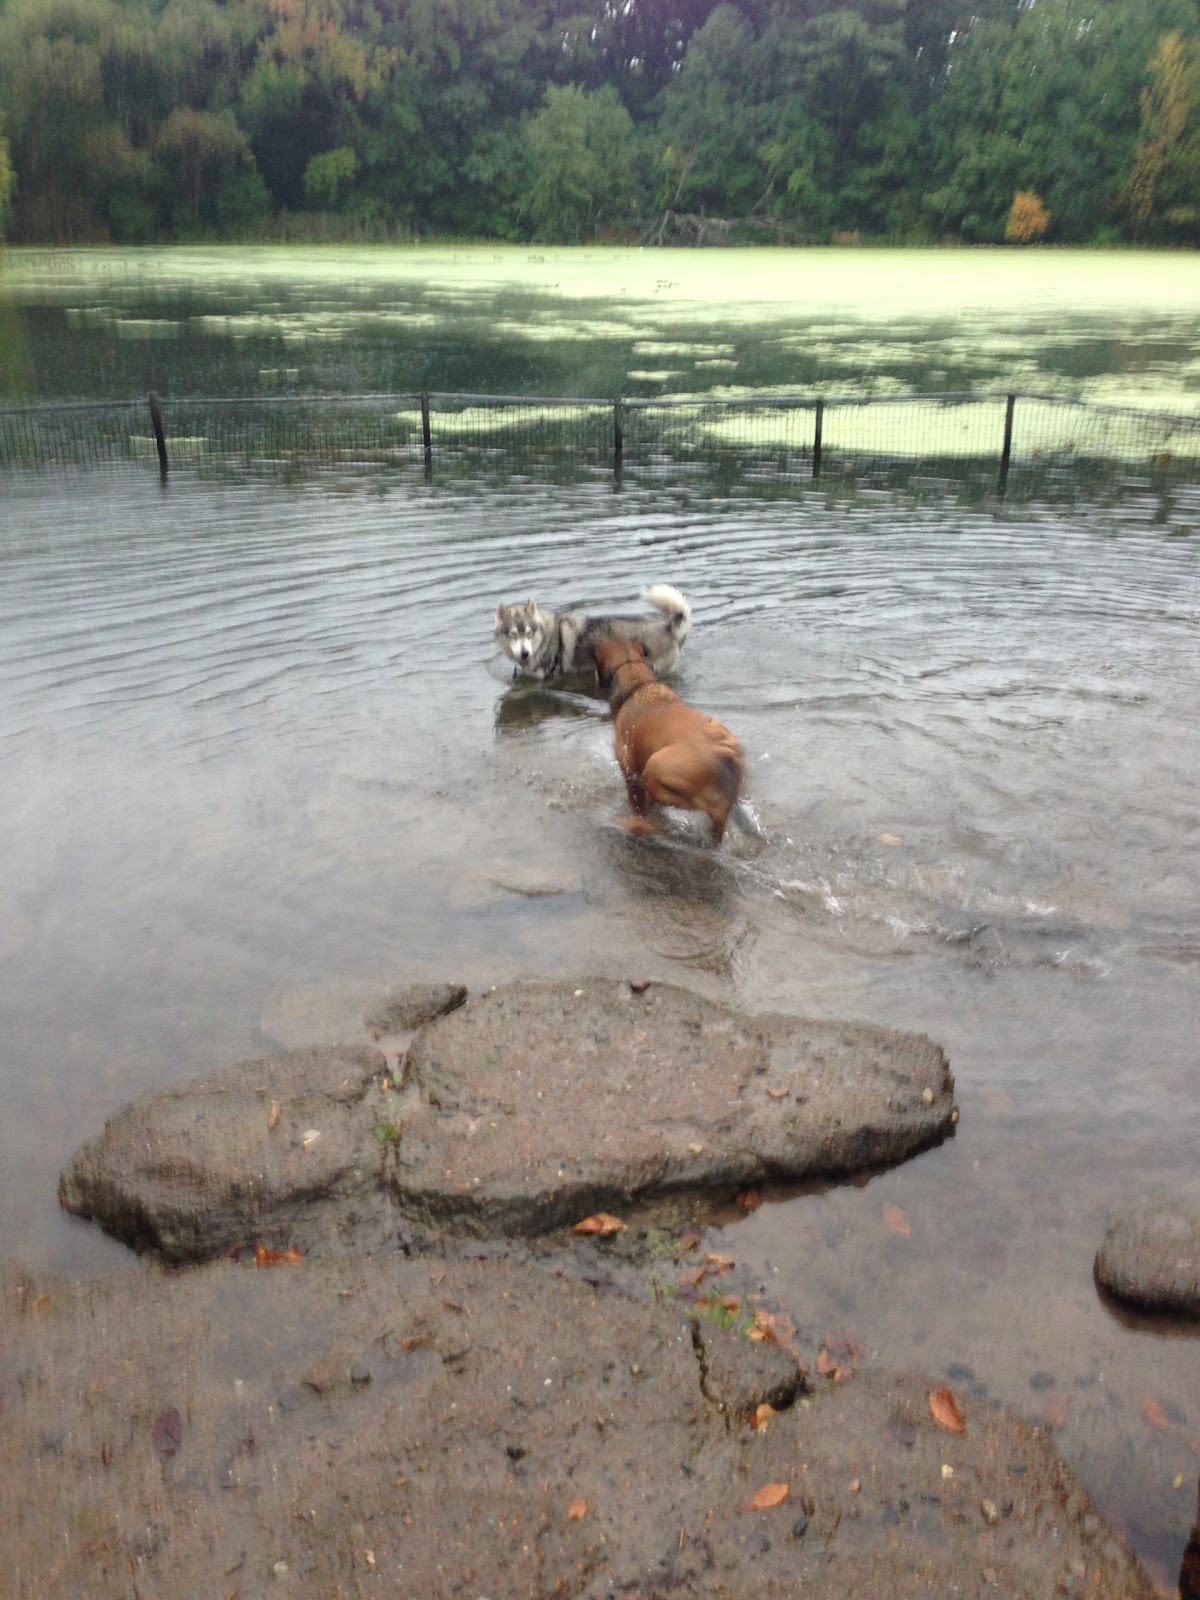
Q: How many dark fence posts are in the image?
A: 5